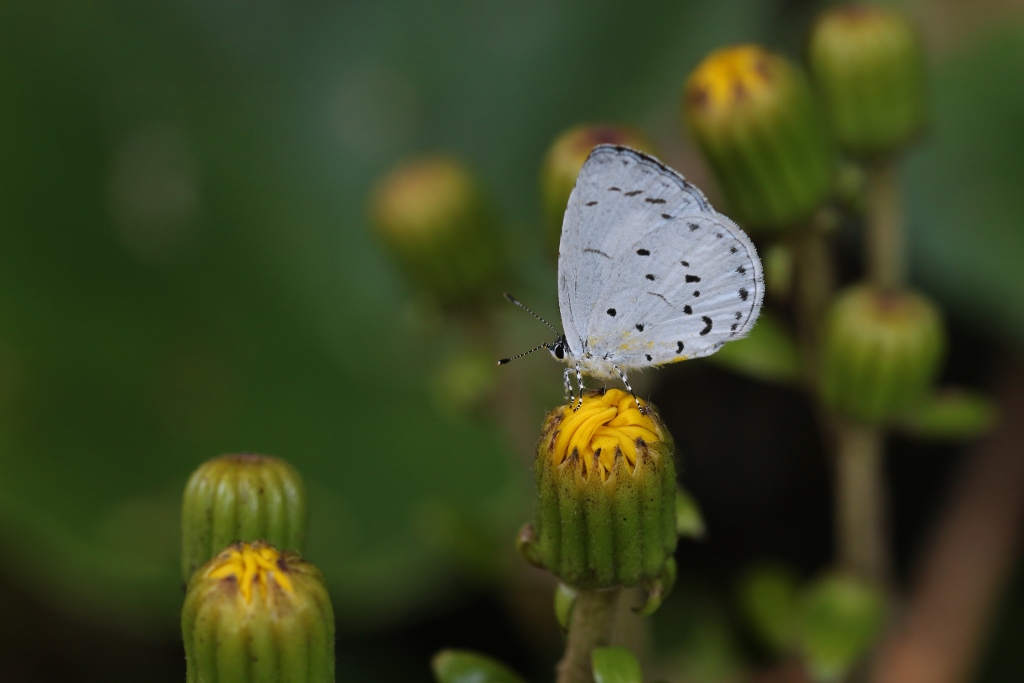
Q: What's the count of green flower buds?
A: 8